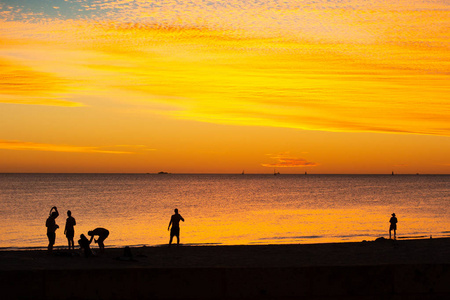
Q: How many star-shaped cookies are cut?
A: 0